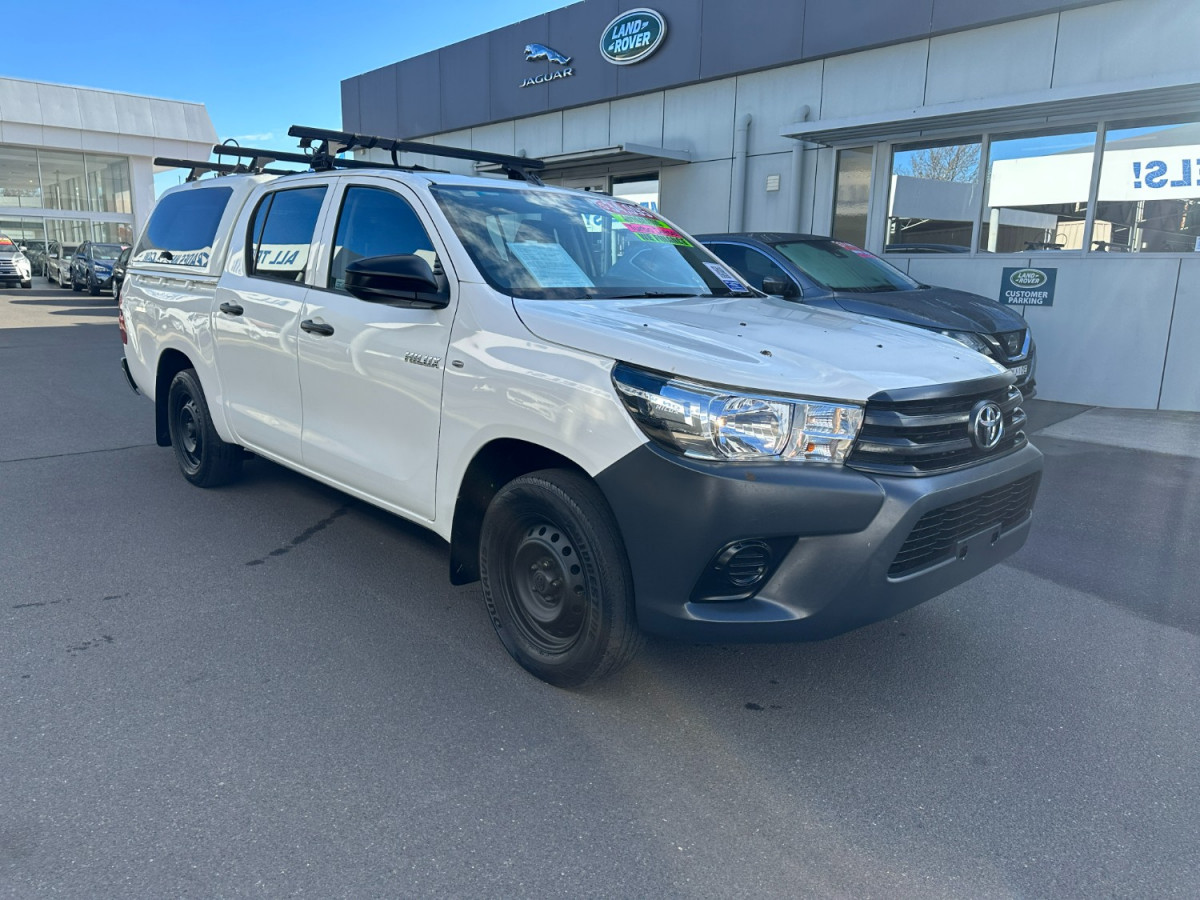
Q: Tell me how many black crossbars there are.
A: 3